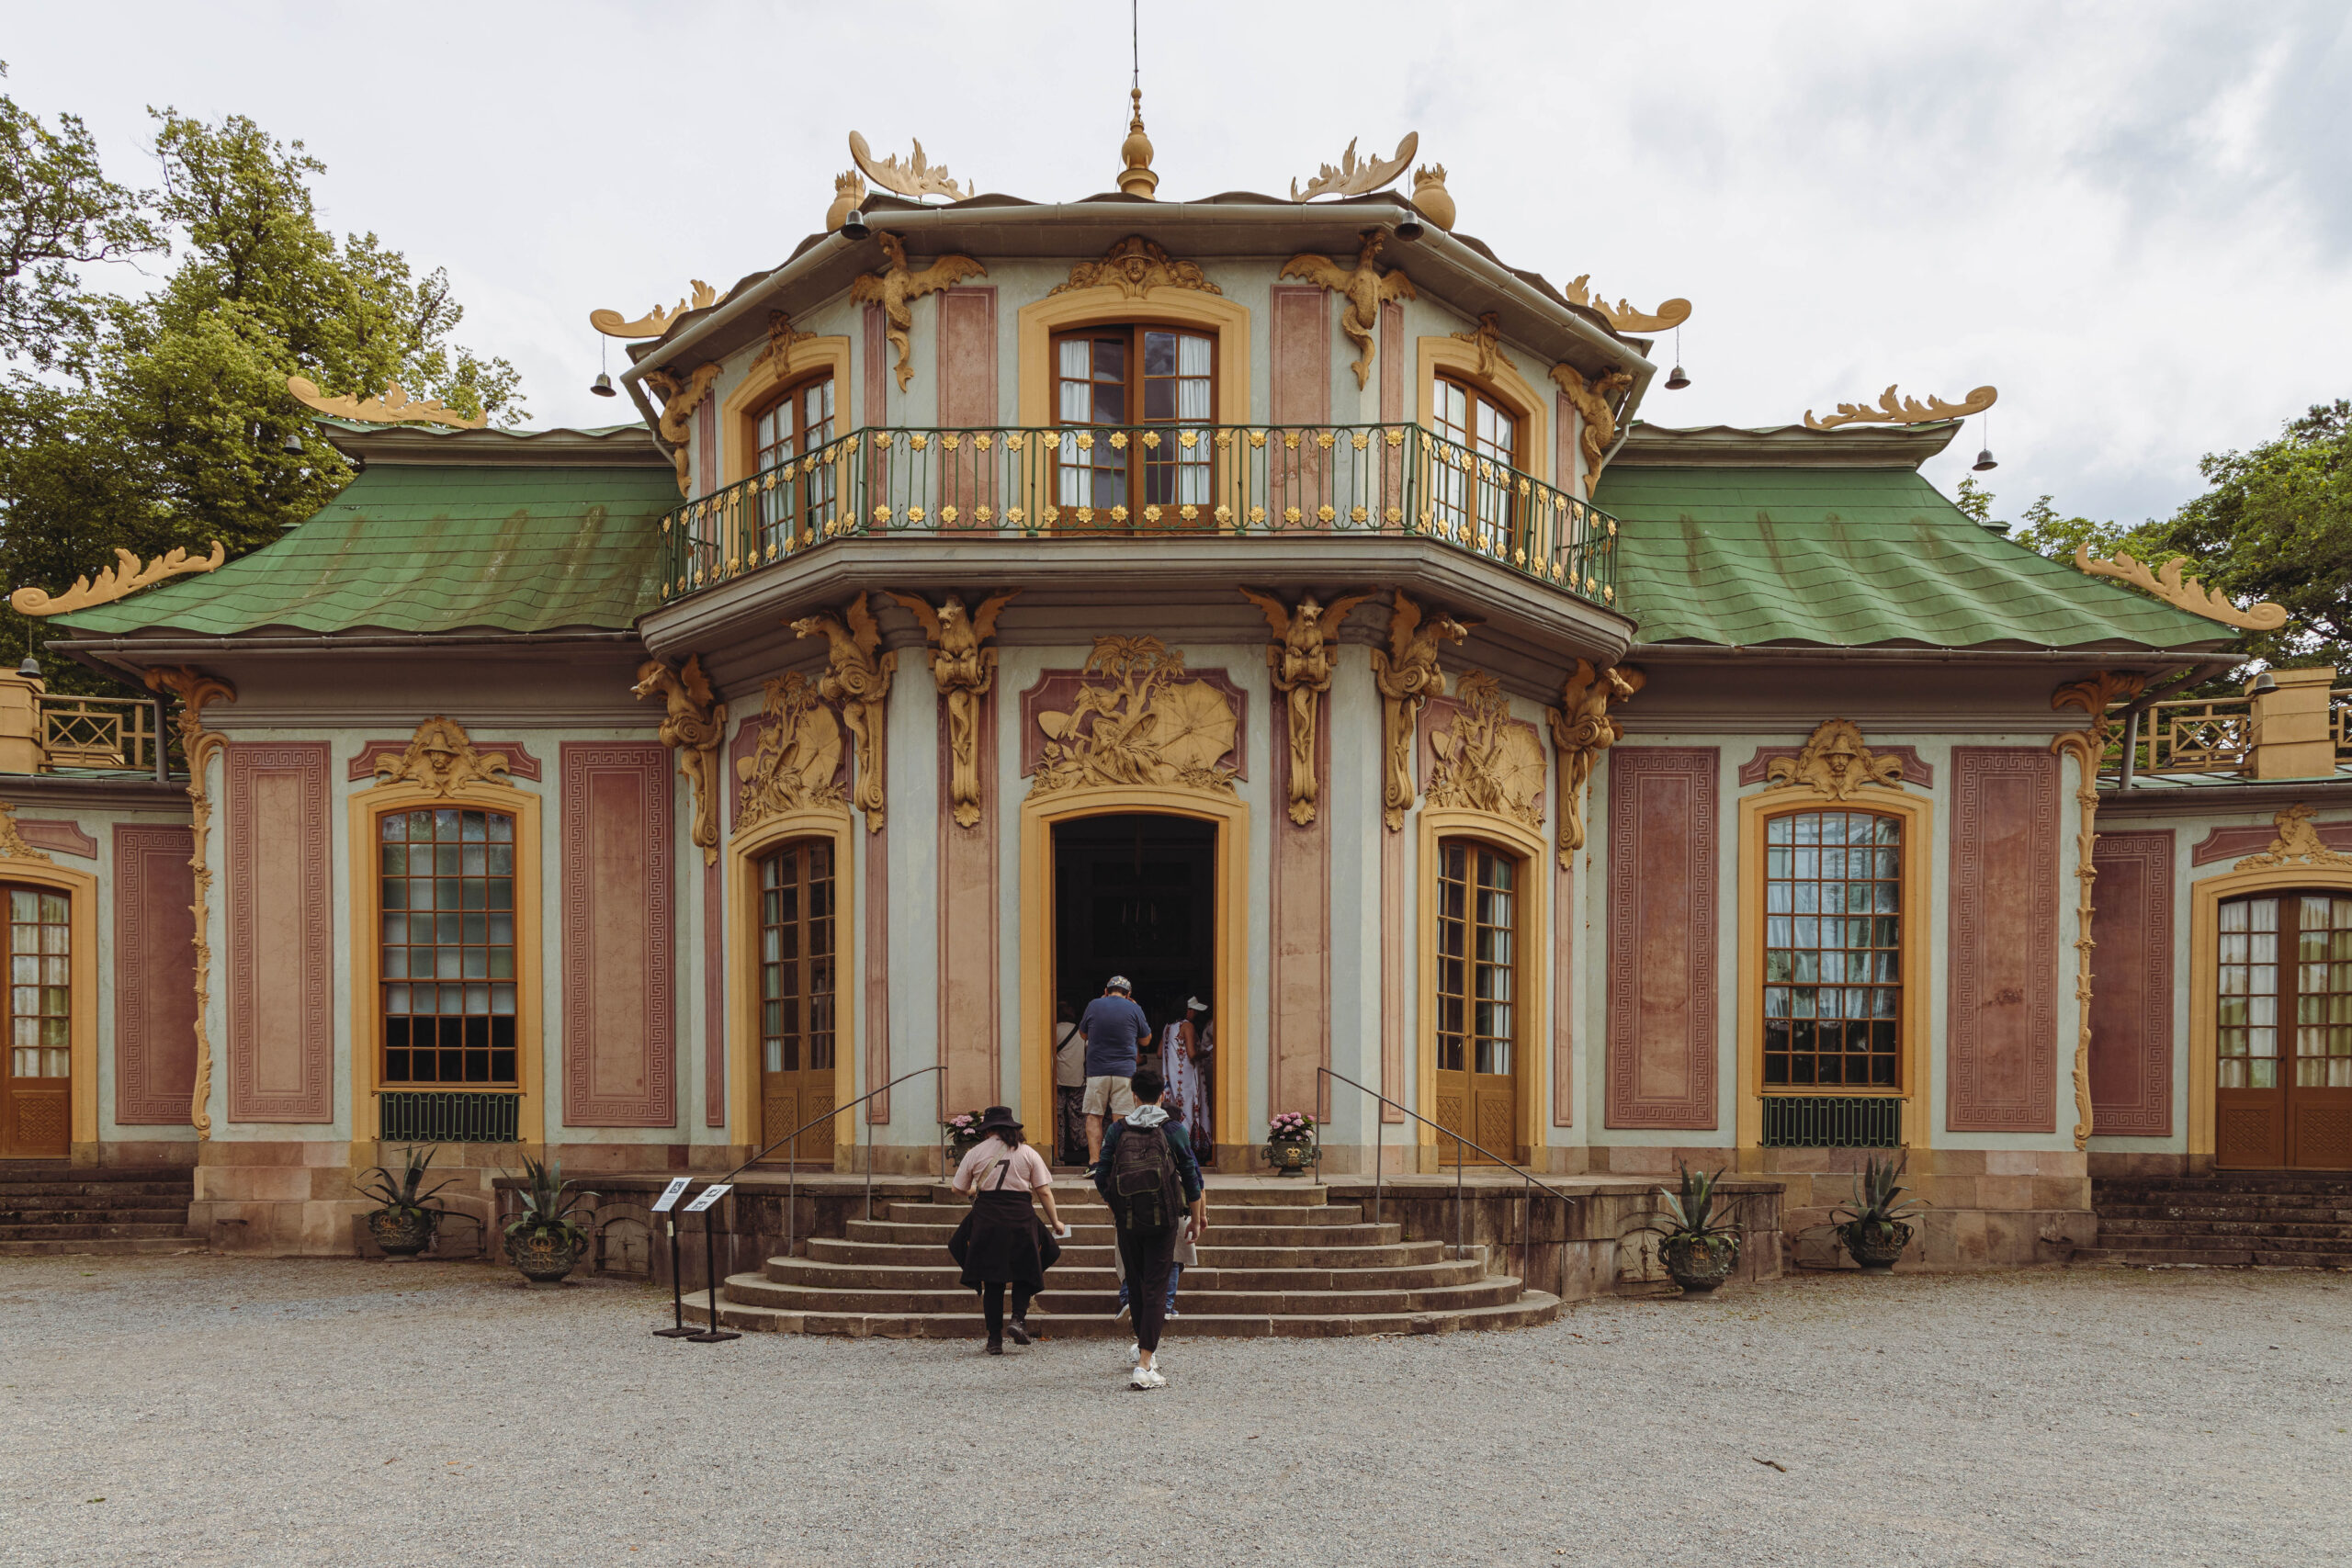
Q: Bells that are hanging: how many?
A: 8